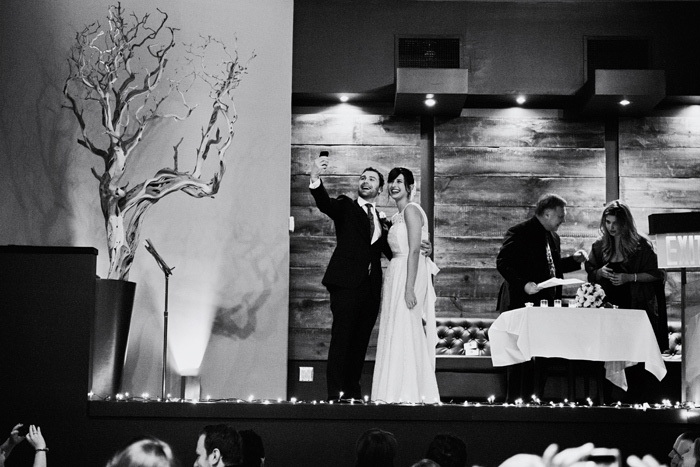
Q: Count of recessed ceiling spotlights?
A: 4